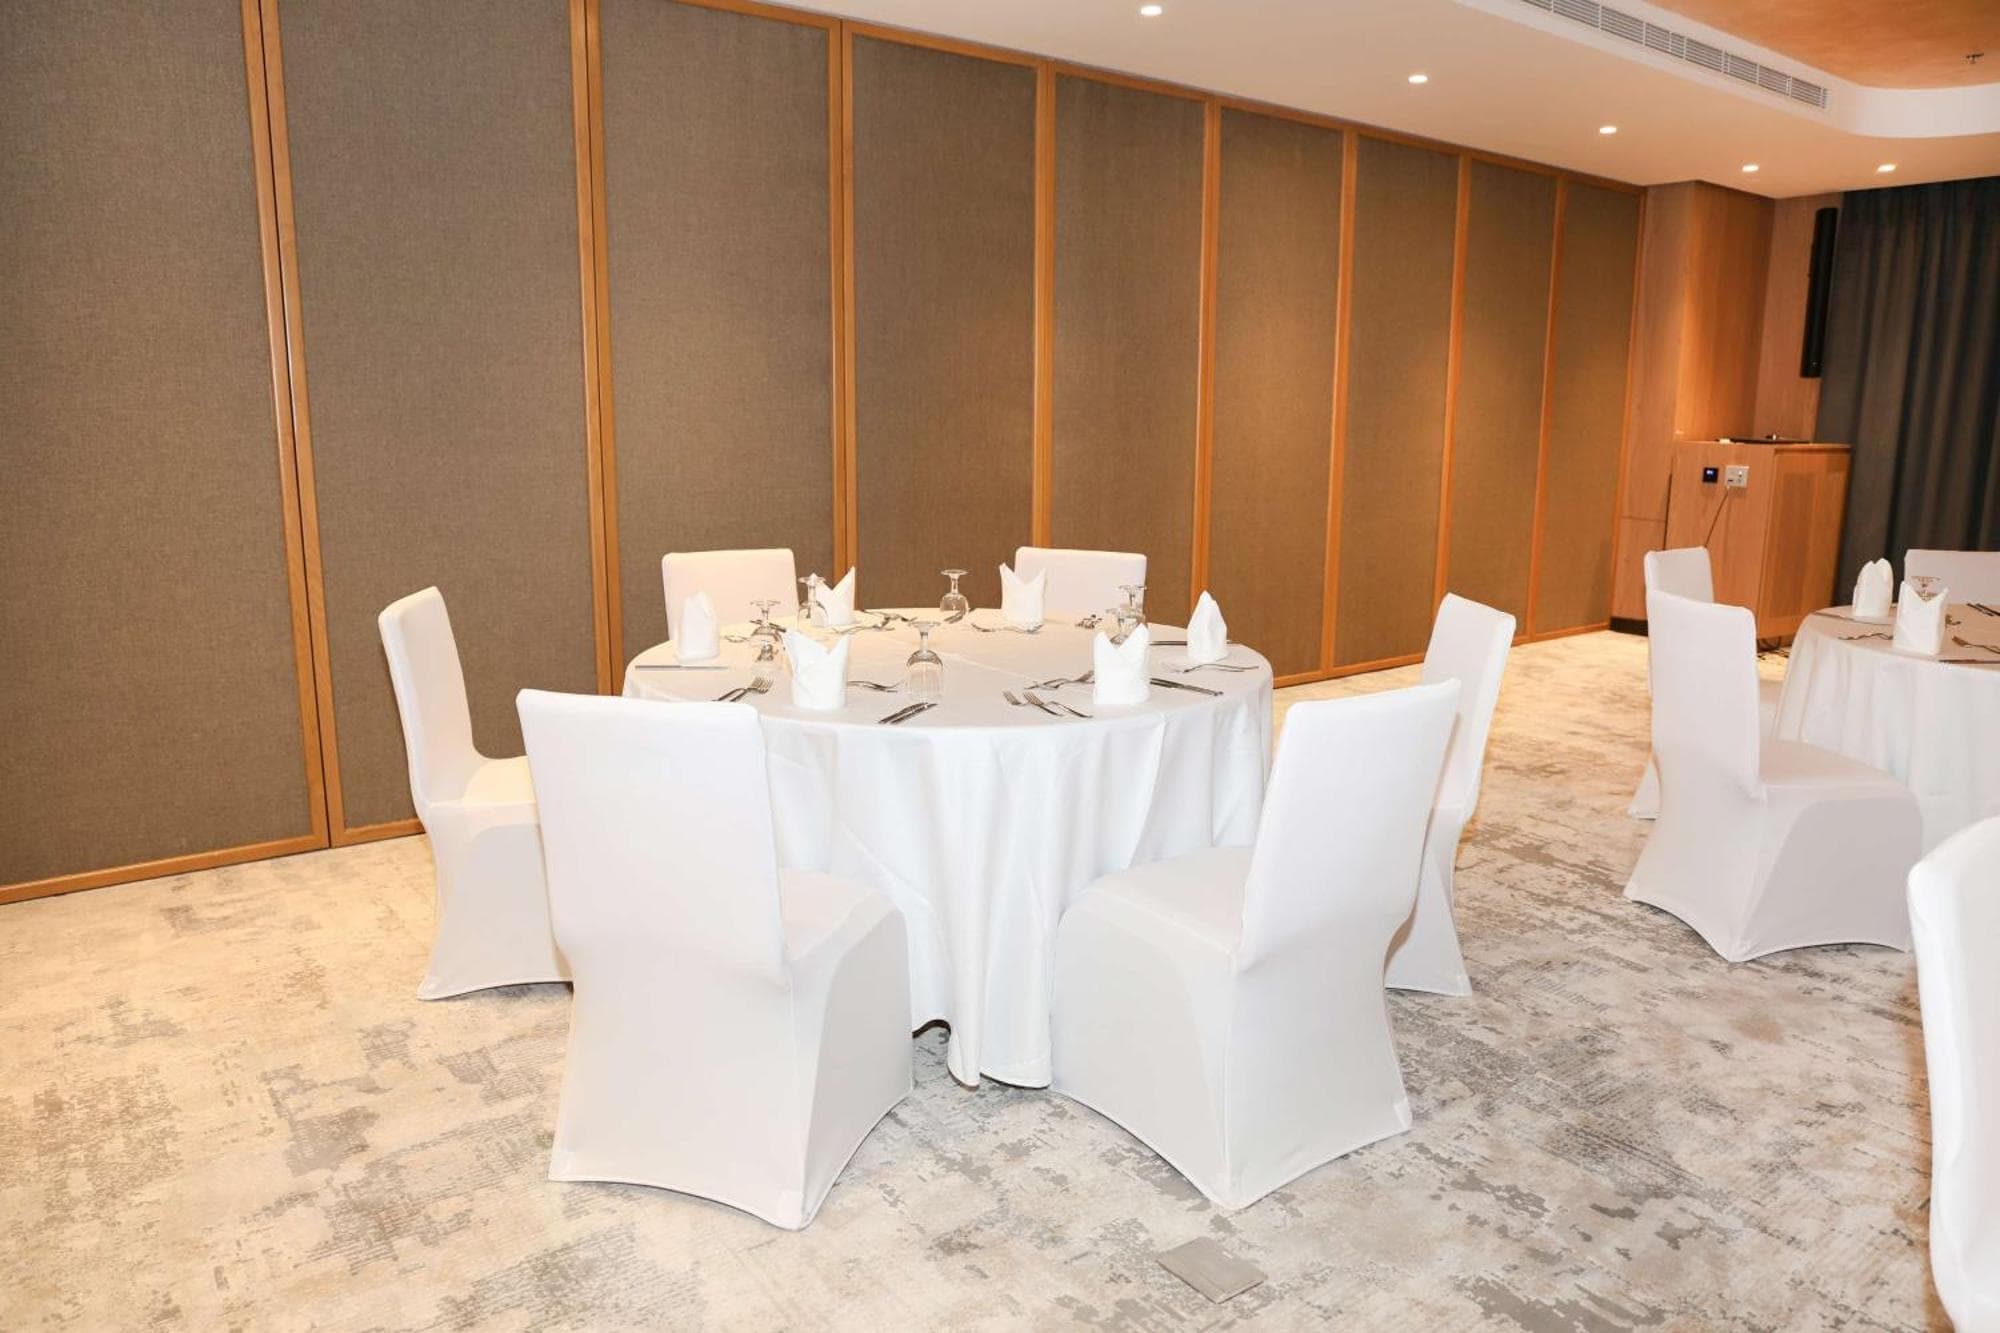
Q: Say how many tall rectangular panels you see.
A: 9